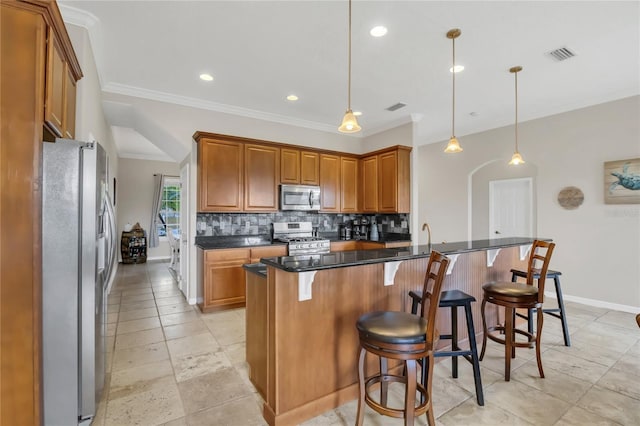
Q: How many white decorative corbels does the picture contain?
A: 5